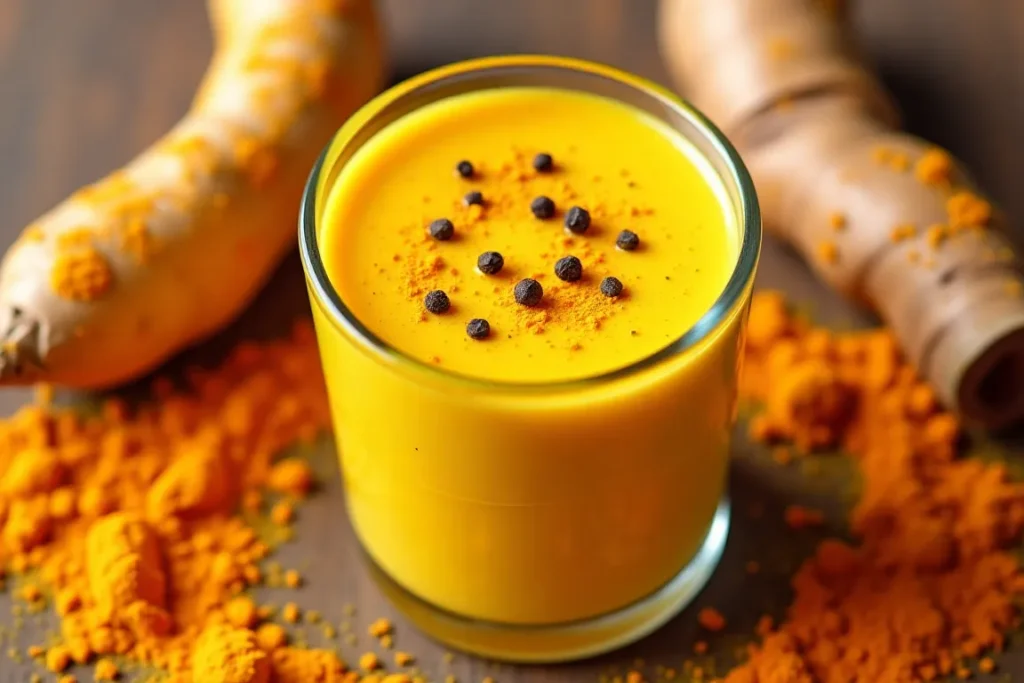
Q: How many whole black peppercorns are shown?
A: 13